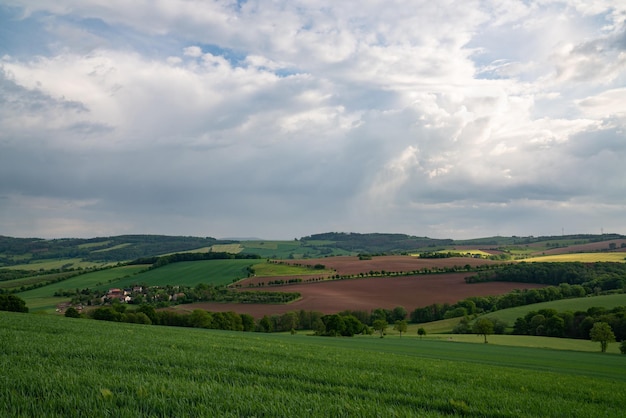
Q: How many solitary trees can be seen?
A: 5